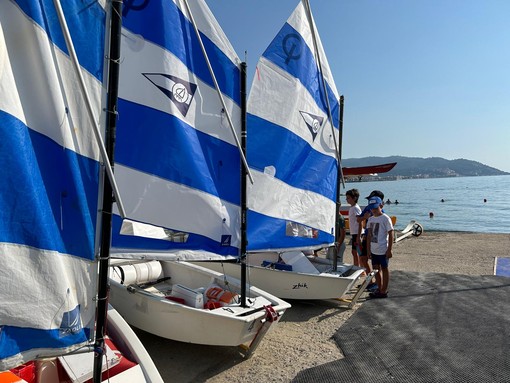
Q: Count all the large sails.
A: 3